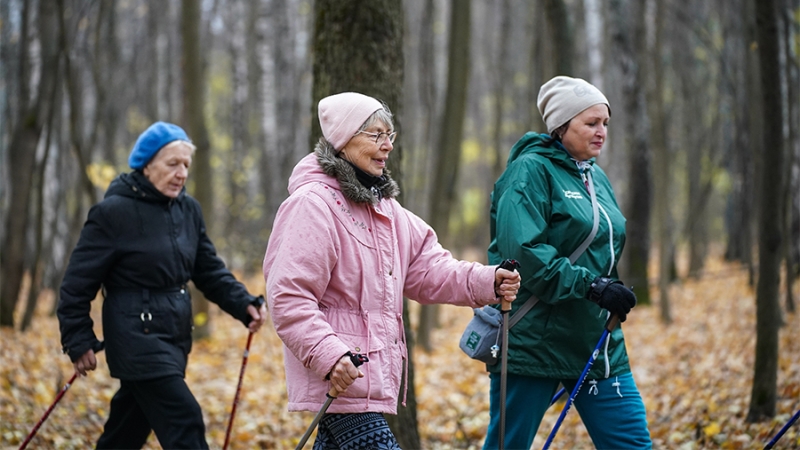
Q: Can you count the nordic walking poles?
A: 7